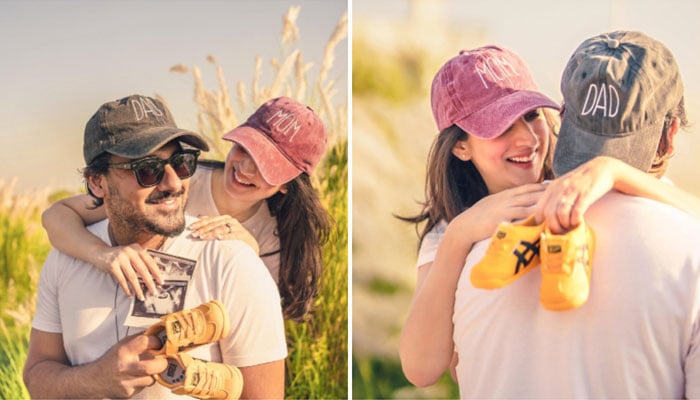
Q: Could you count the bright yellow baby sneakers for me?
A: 4